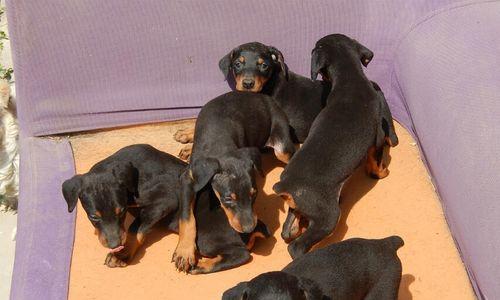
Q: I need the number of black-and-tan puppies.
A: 5